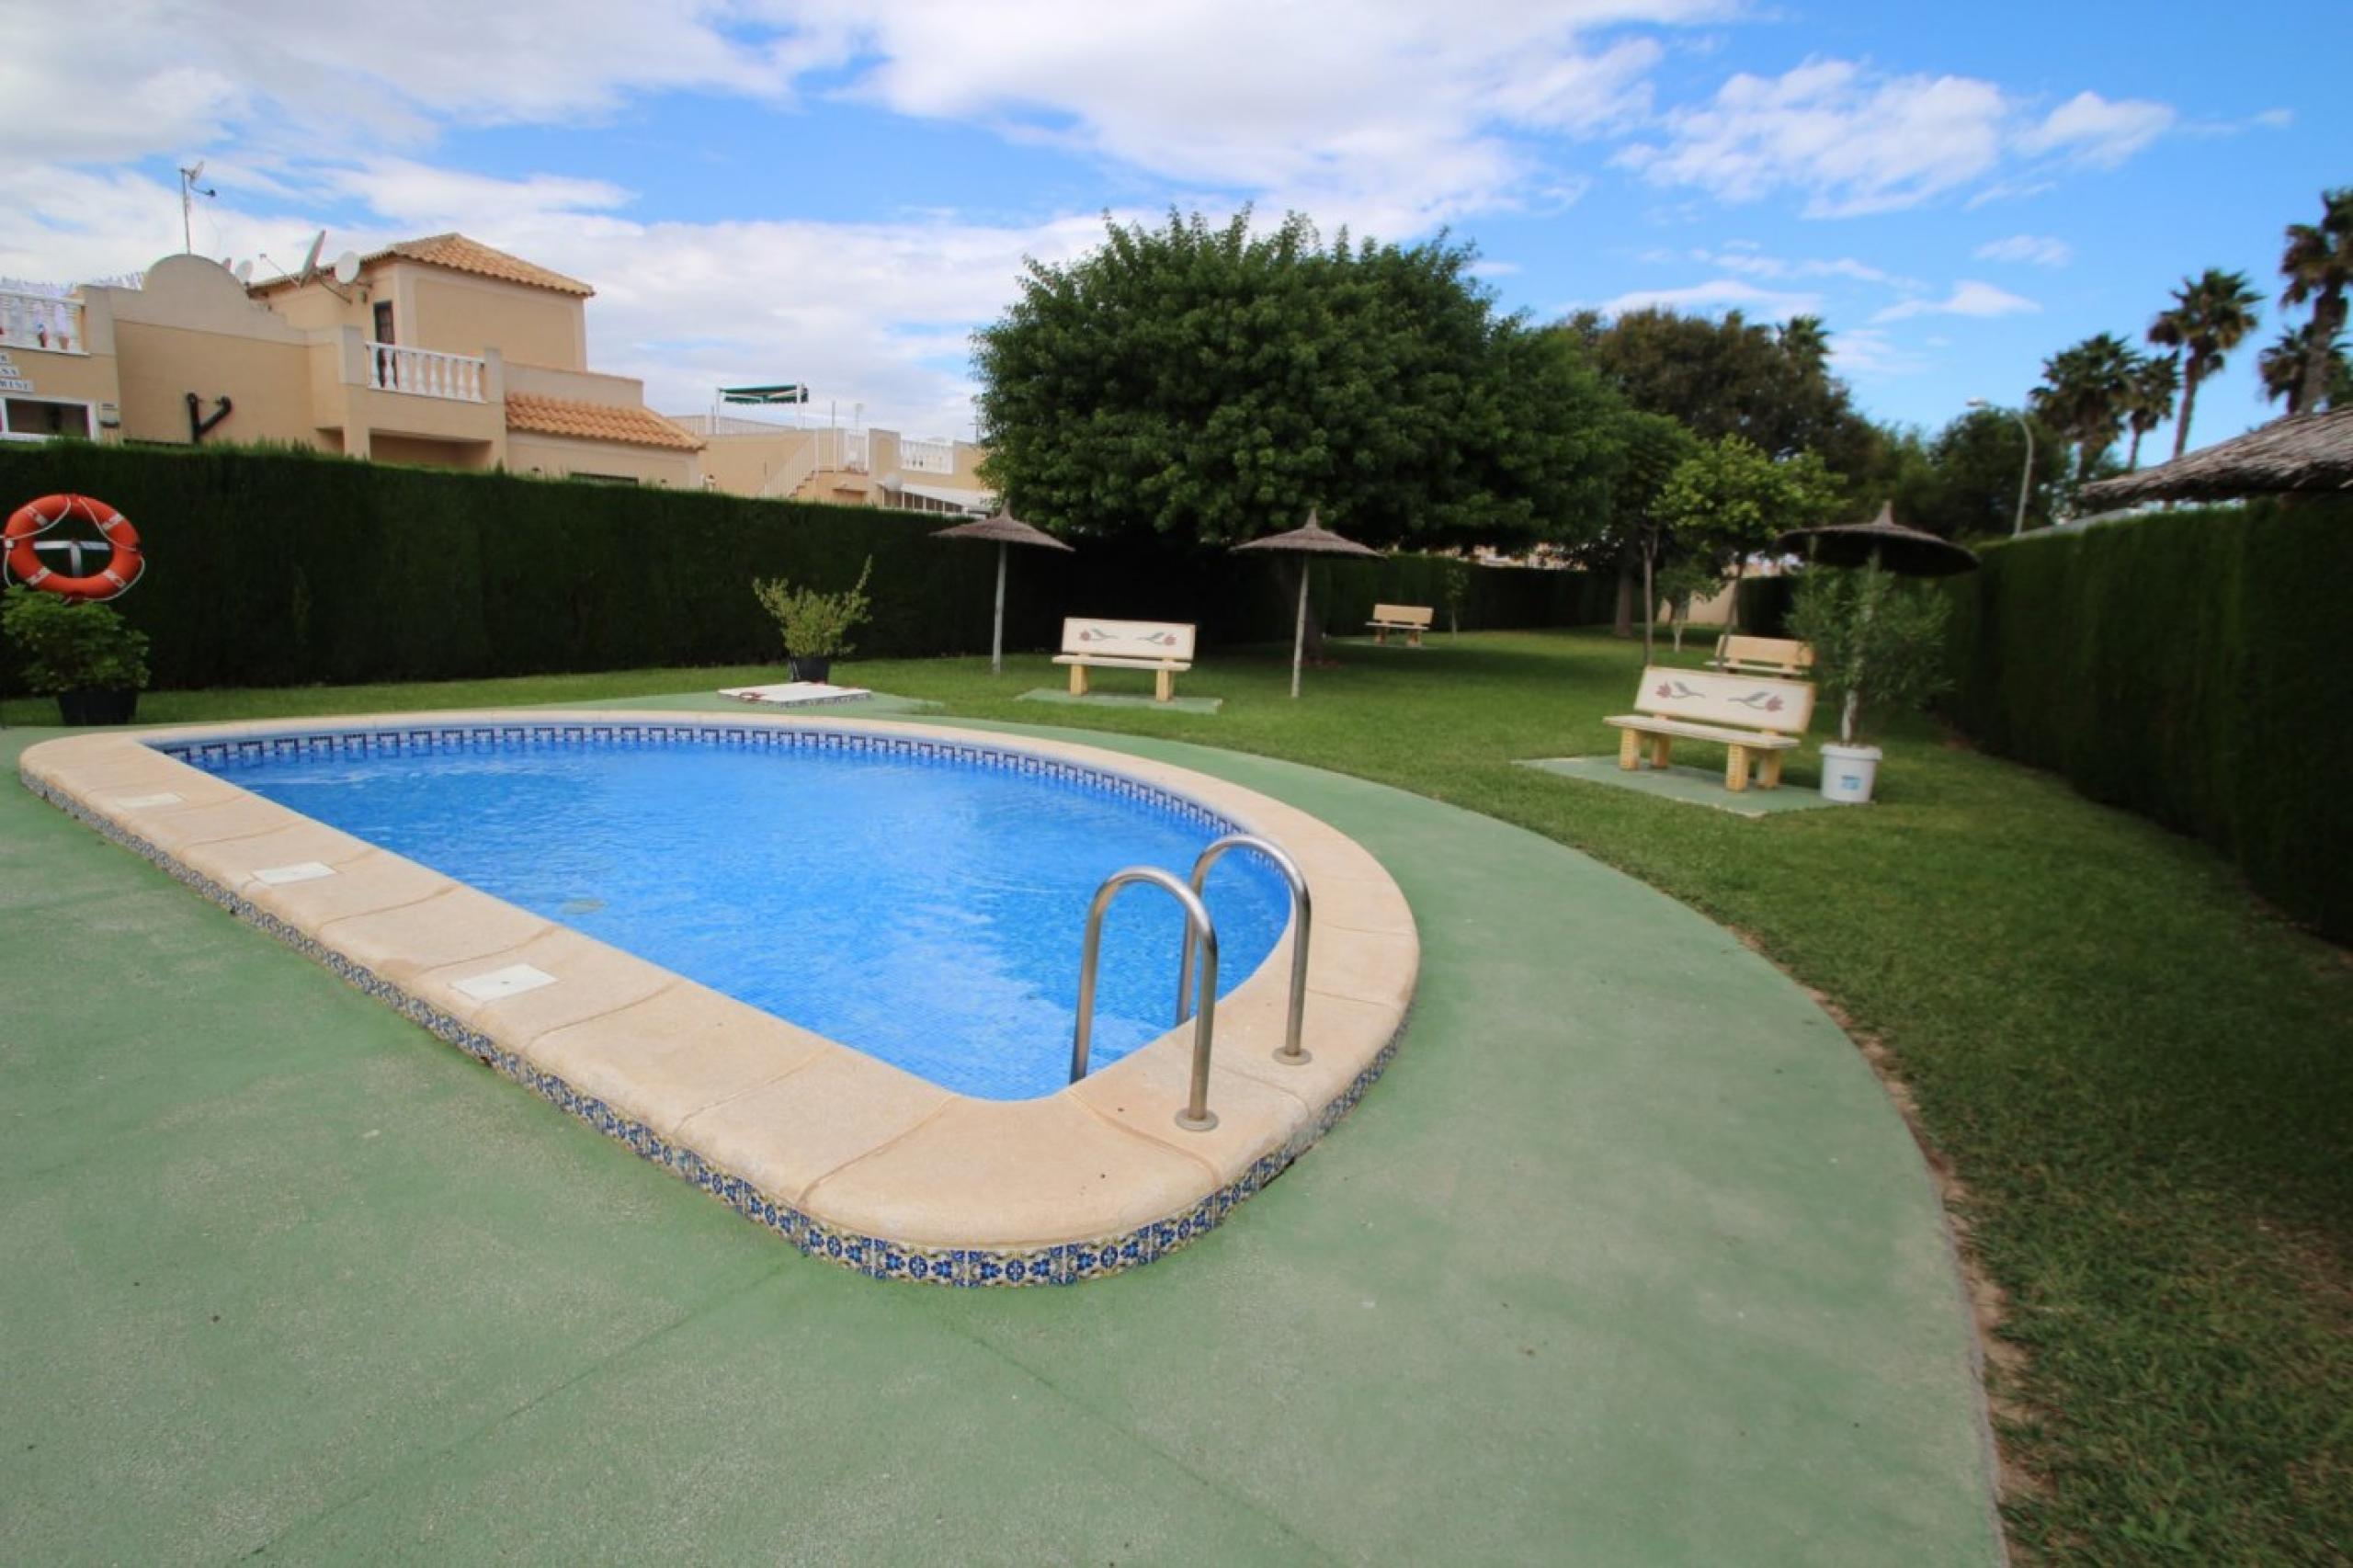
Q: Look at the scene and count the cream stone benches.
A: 4